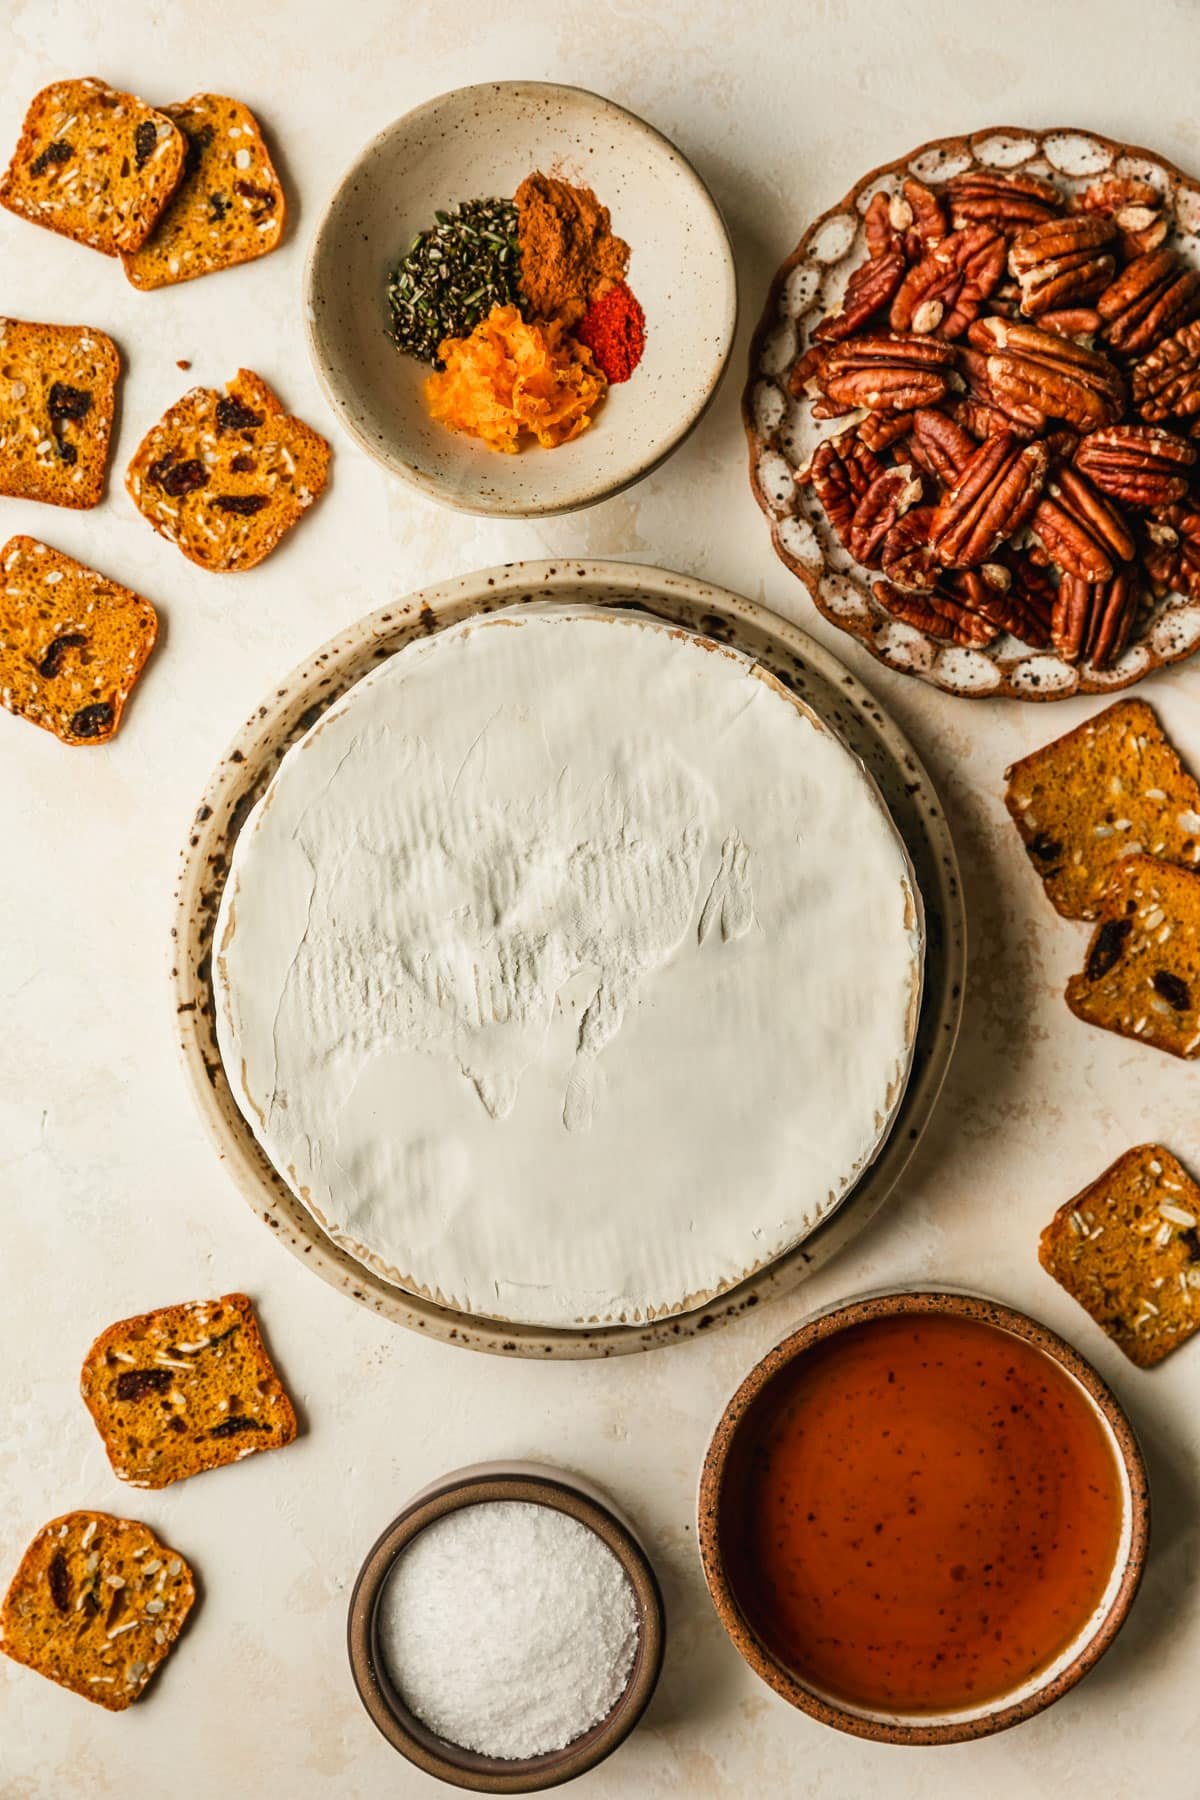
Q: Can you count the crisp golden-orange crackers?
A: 10